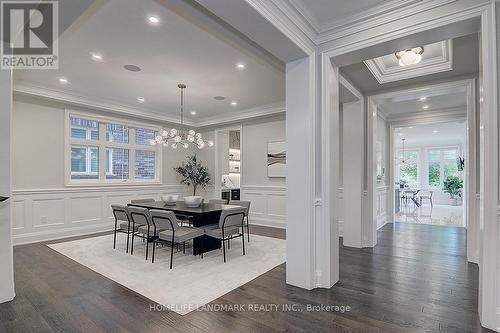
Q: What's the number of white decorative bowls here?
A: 2